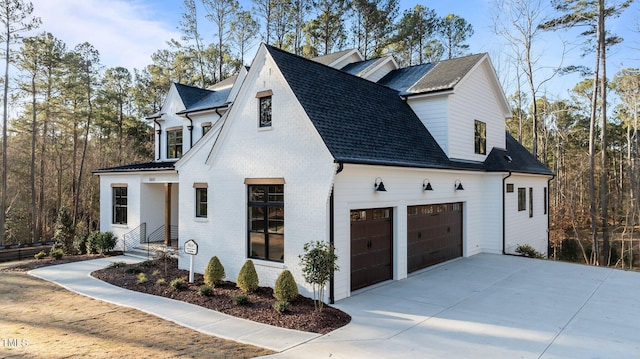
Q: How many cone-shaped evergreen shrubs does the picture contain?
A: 3